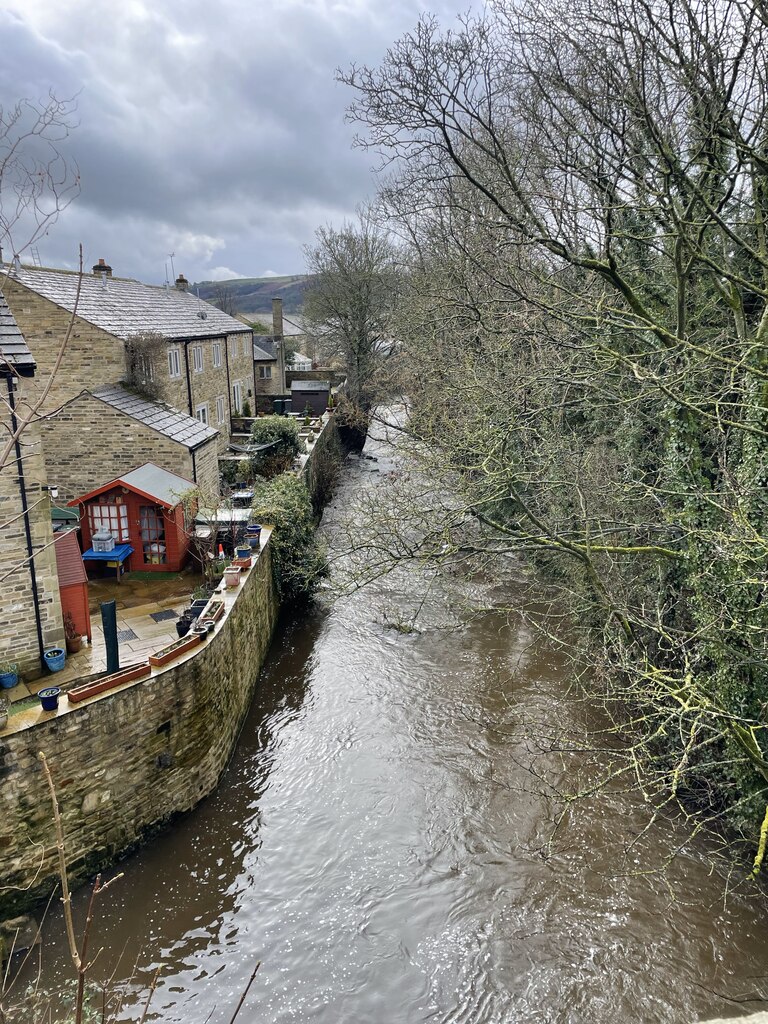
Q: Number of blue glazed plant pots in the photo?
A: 6